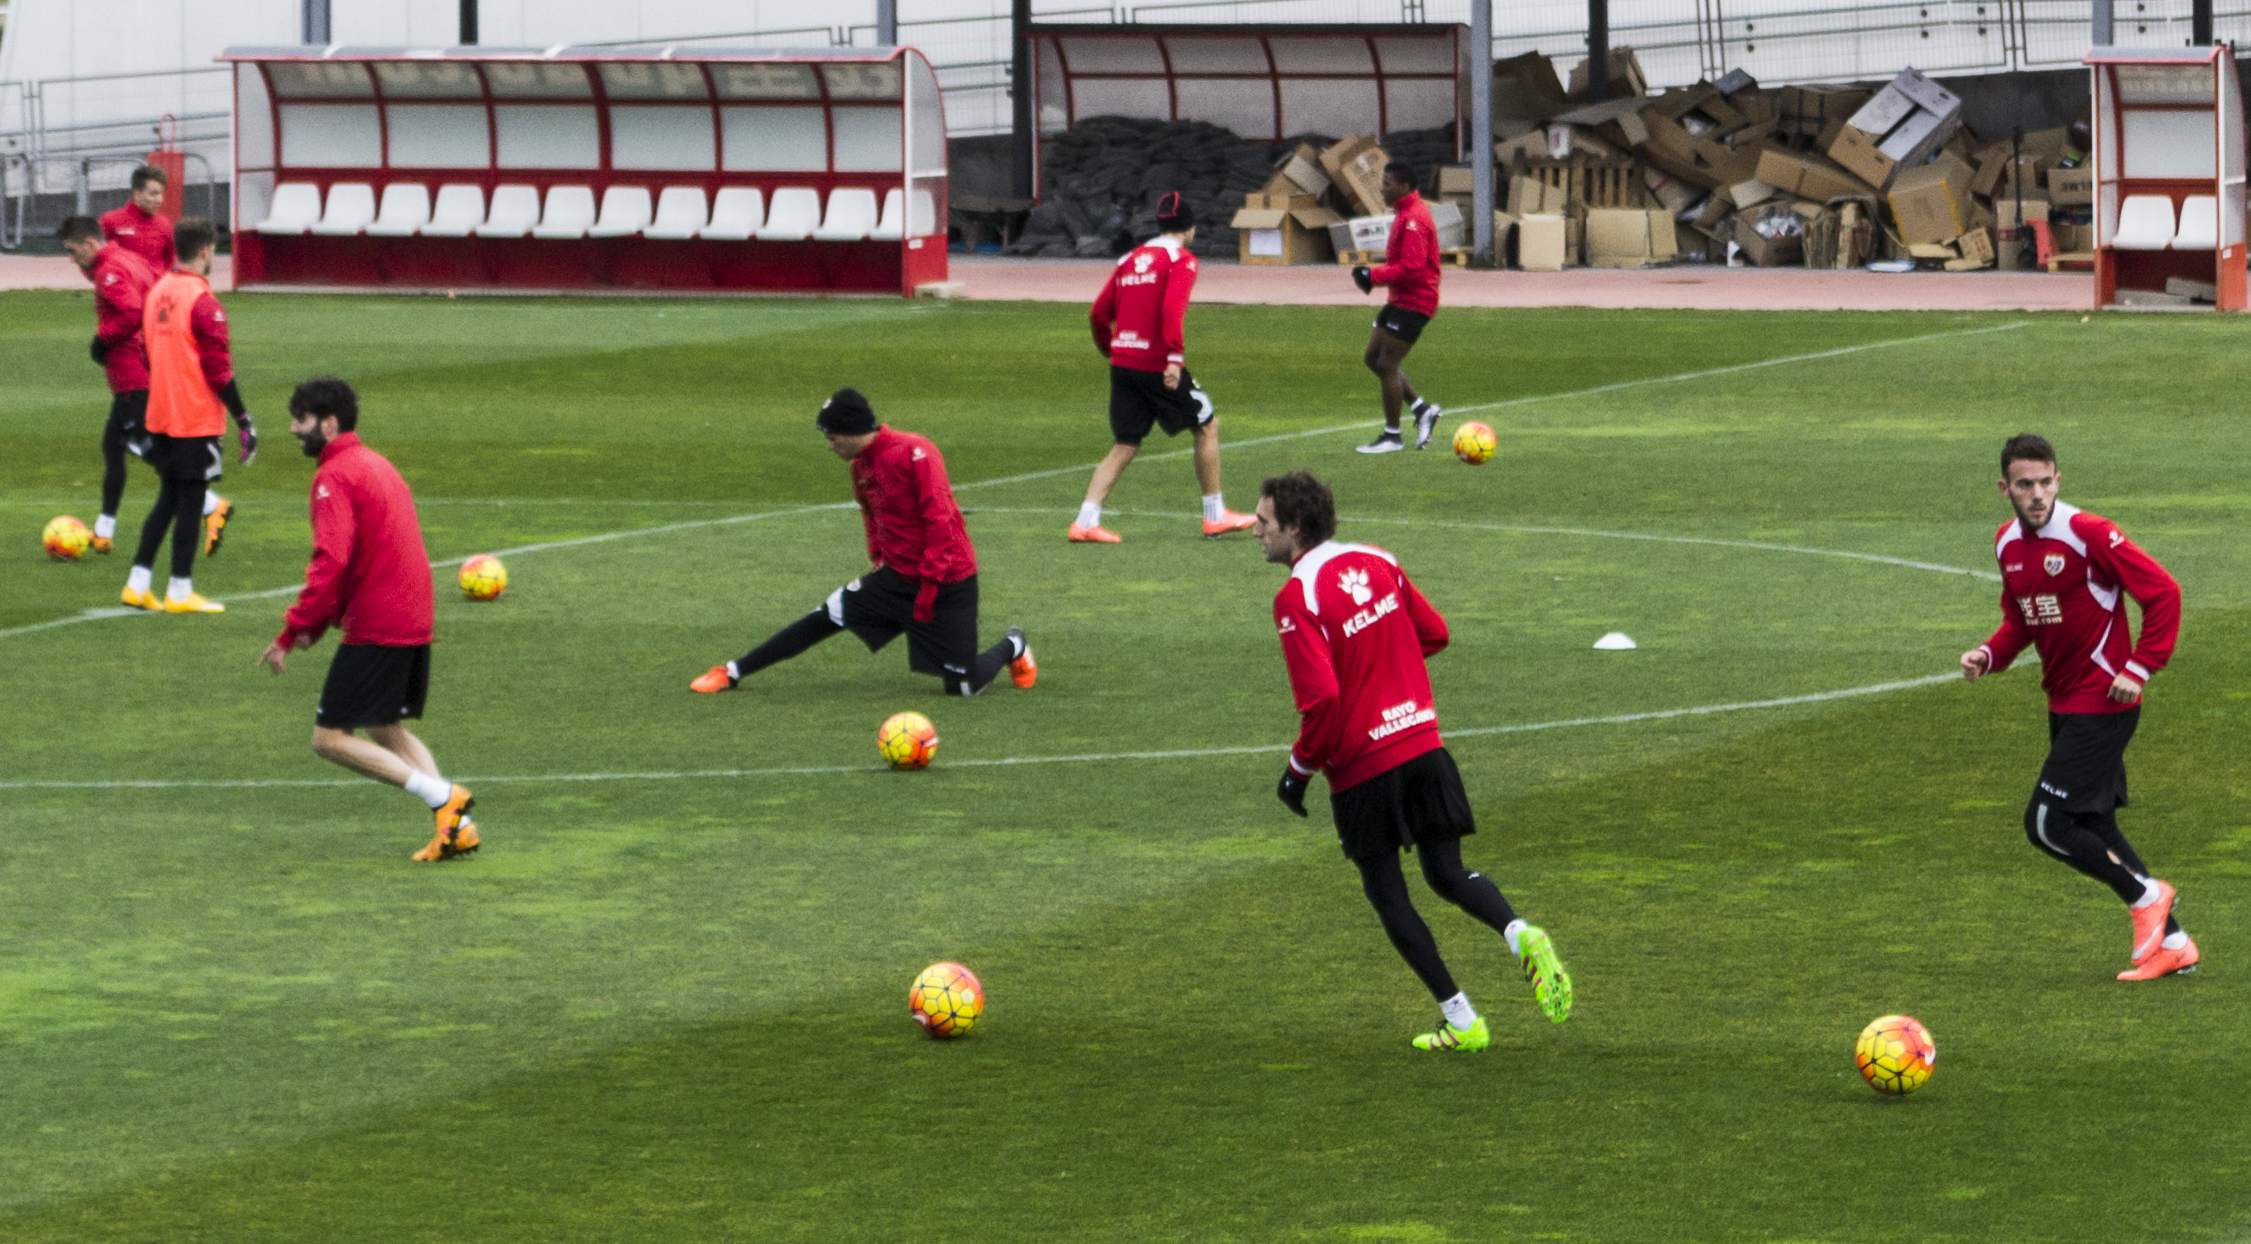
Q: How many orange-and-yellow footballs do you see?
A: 6